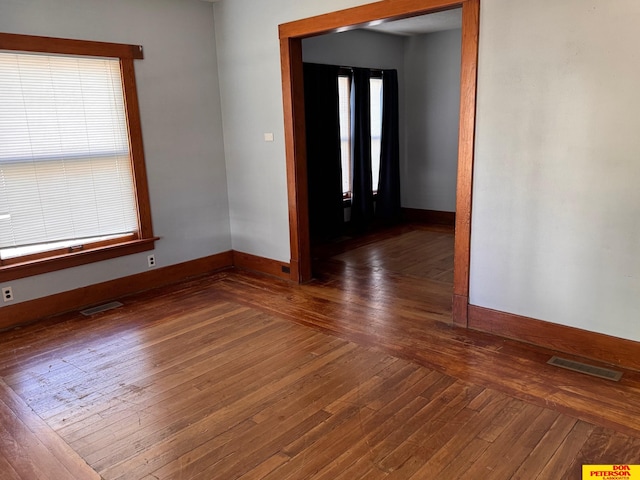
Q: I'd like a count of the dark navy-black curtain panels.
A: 3